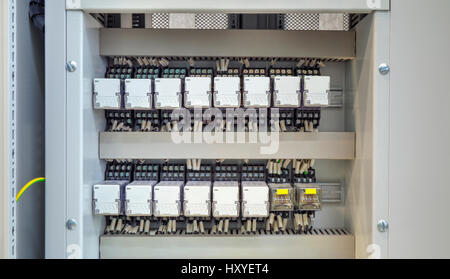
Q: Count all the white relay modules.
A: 14